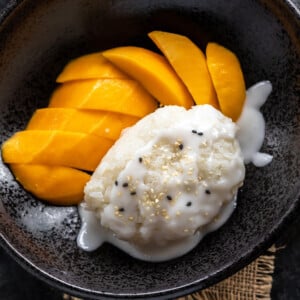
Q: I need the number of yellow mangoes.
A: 8